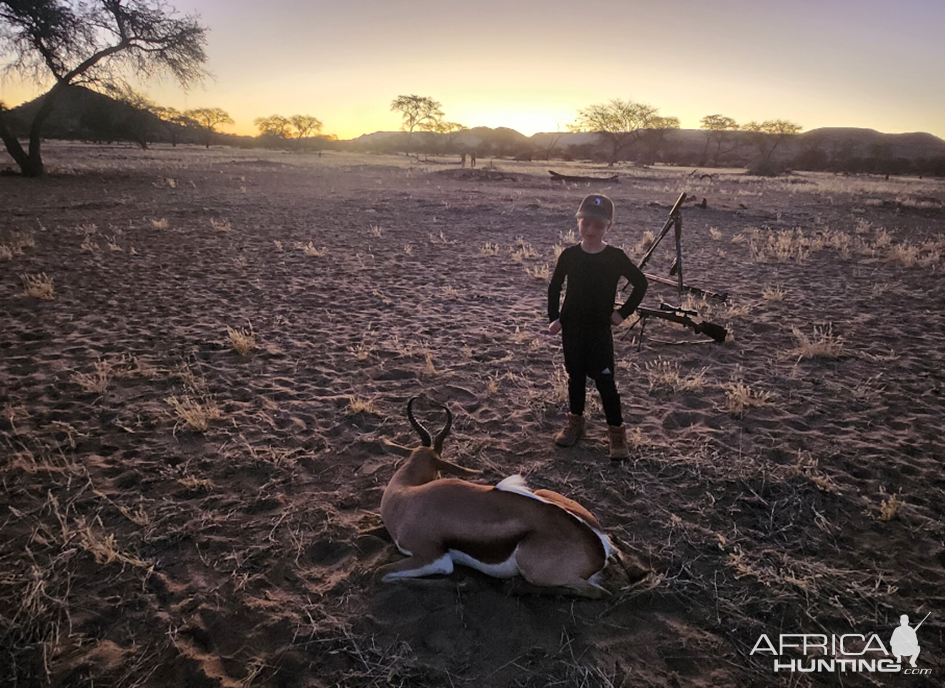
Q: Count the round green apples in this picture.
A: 0